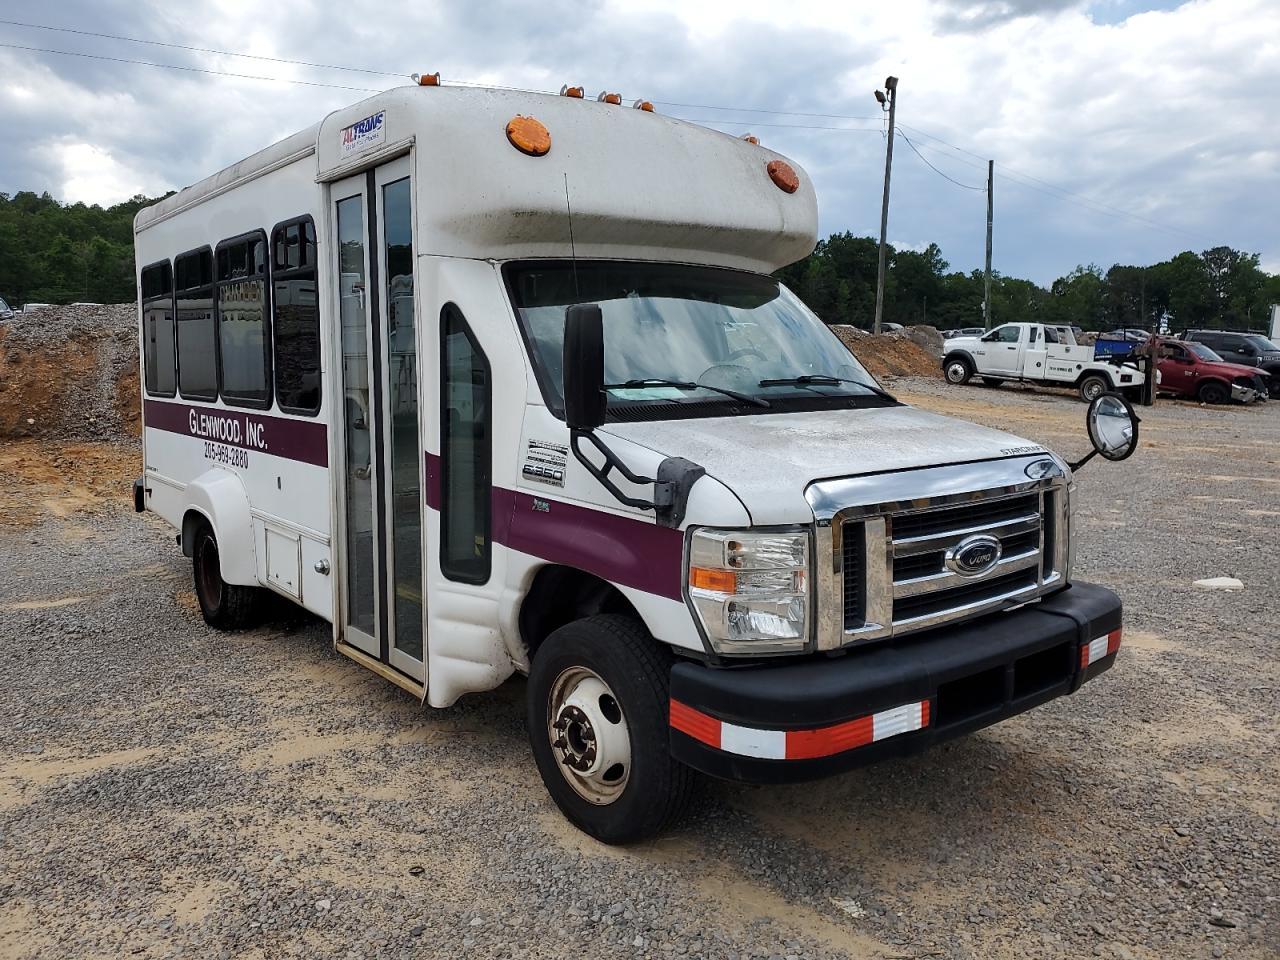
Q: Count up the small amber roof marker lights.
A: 5